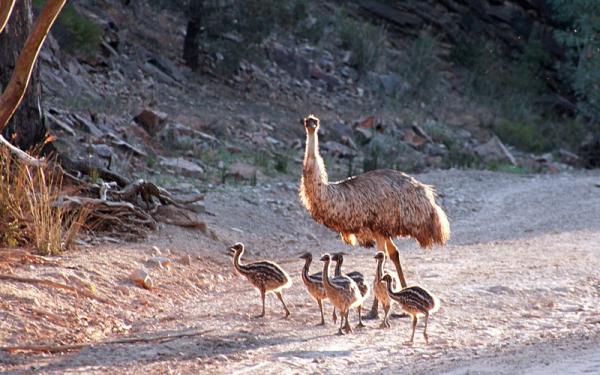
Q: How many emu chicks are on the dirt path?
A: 6